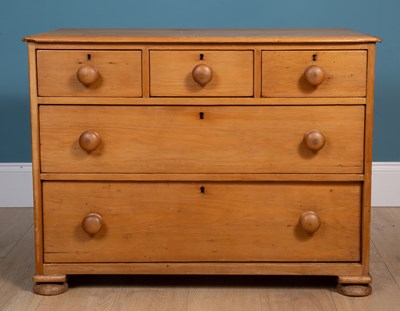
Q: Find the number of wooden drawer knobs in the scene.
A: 7